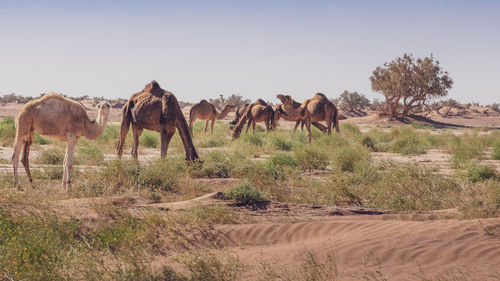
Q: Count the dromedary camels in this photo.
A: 7